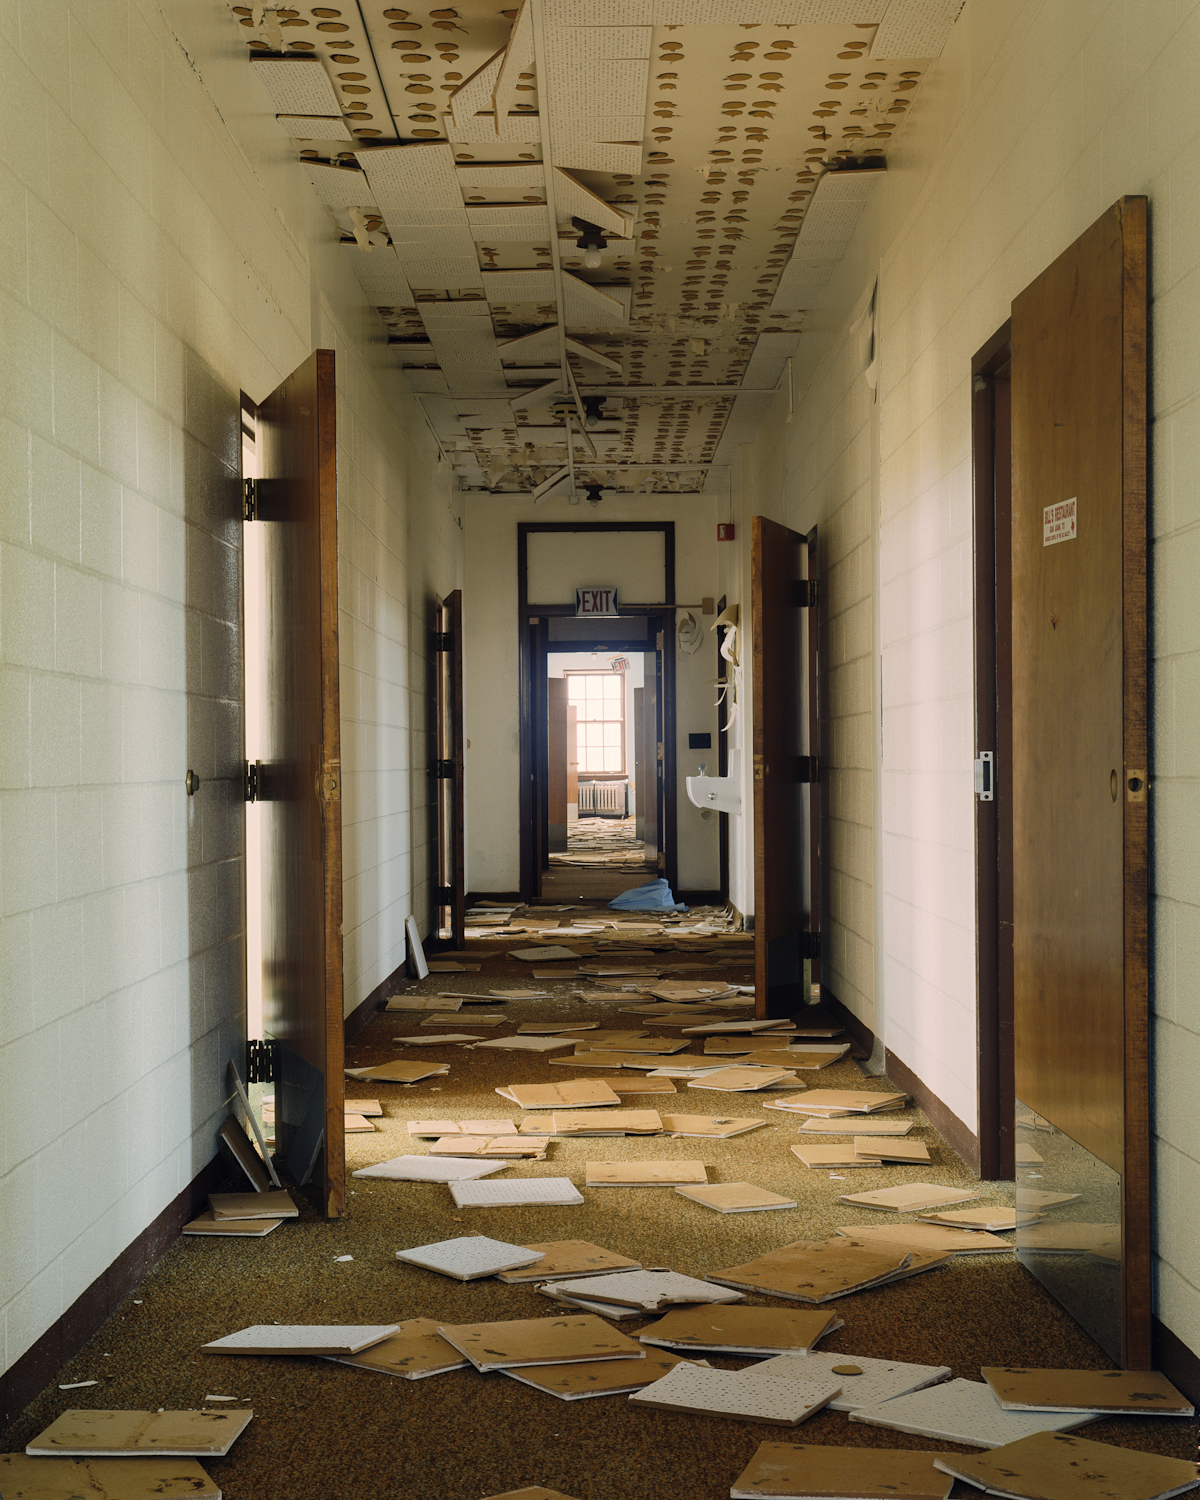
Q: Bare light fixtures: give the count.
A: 3